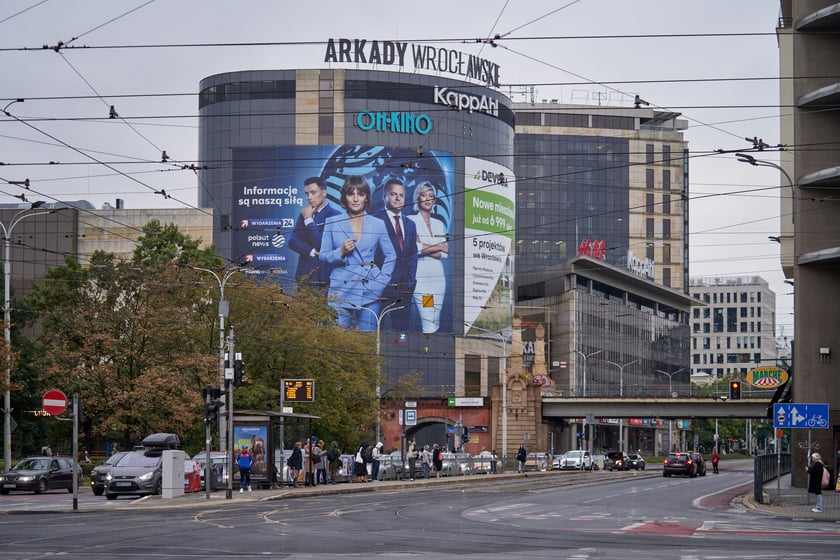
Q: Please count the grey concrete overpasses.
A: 1